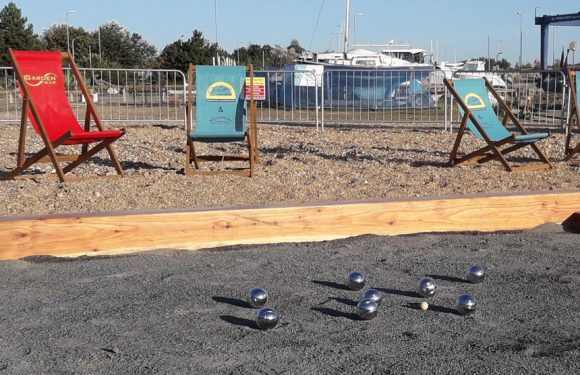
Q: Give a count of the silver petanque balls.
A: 8